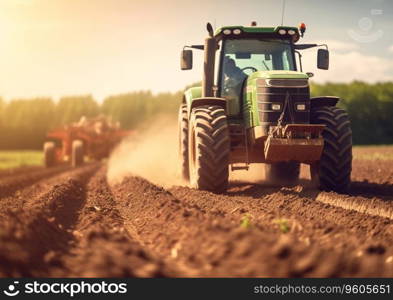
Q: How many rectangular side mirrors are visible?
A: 2